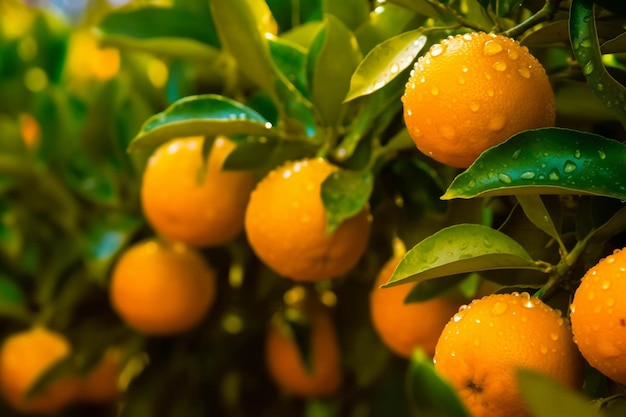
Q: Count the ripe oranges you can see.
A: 10